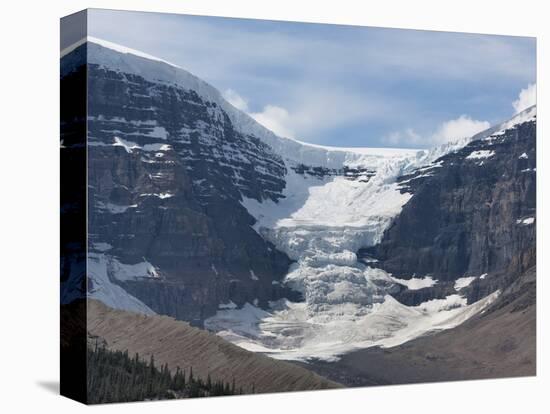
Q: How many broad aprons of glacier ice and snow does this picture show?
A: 1